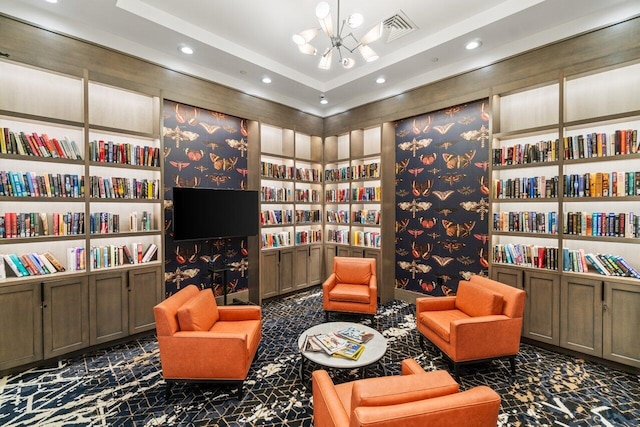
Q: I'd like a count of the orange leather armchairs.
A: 4